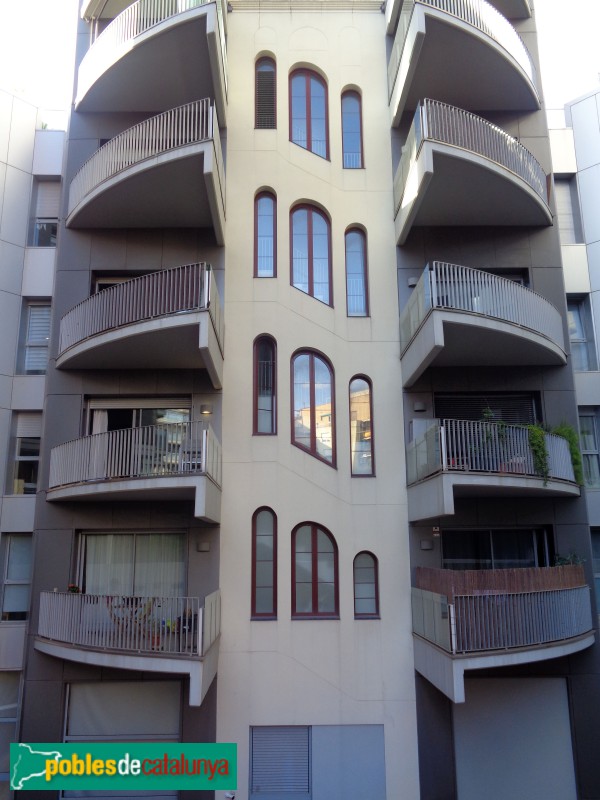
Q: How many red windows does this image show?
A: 12